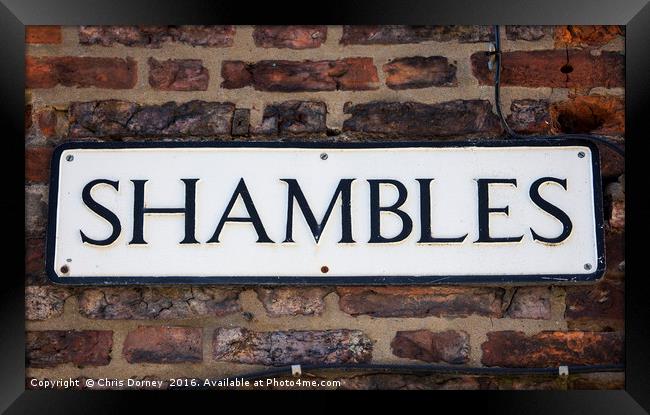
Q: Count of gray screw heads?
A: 4